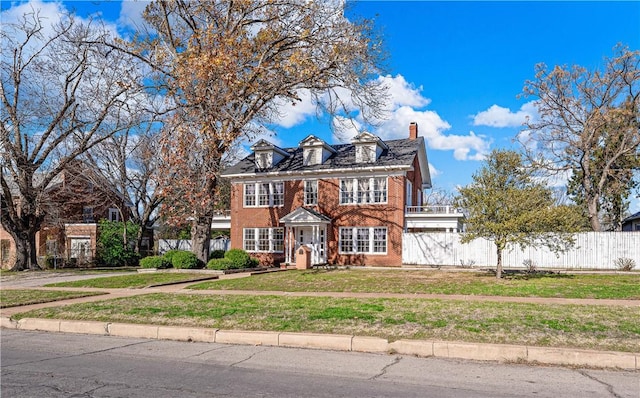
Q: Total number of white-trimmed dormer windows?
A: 3